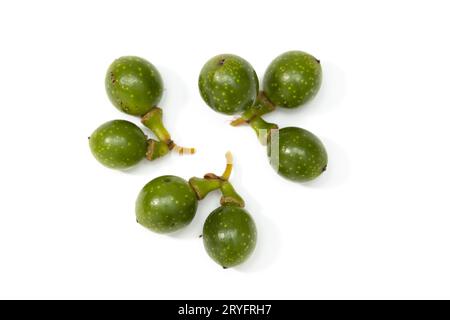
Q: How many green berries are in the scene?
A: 7